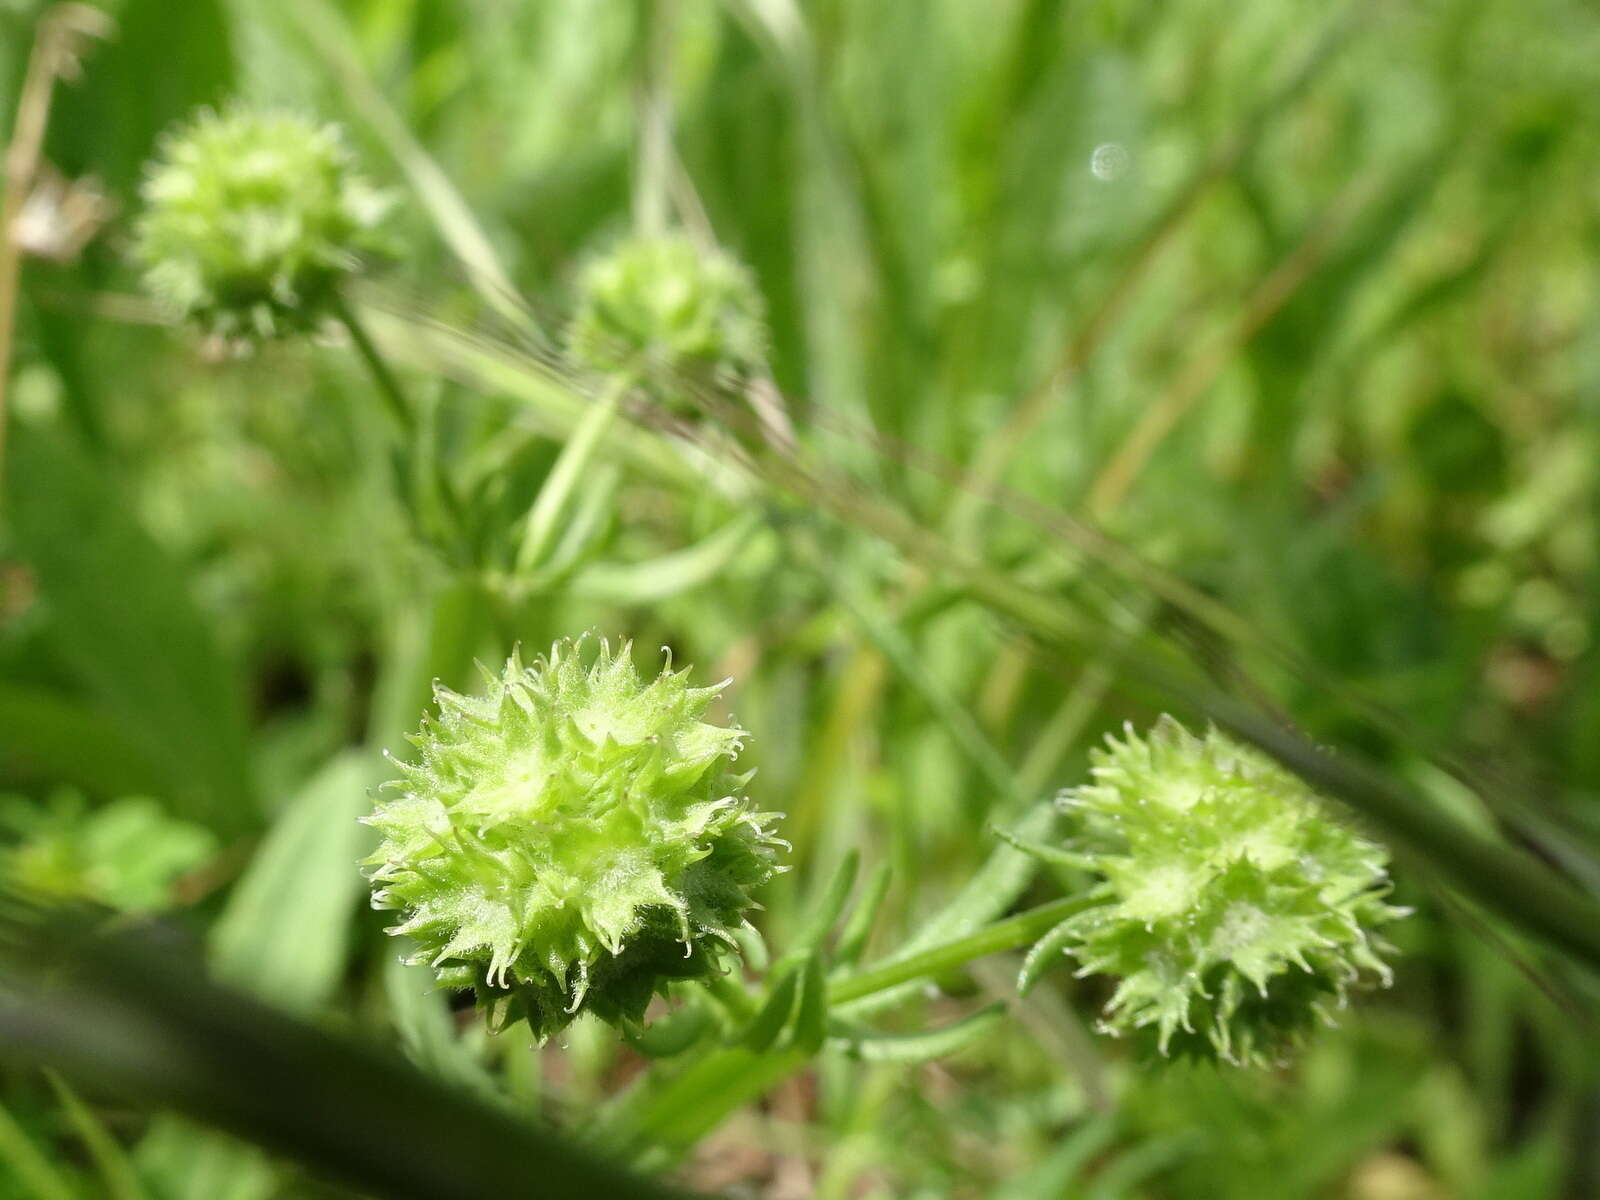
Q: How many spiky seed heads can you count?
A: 4